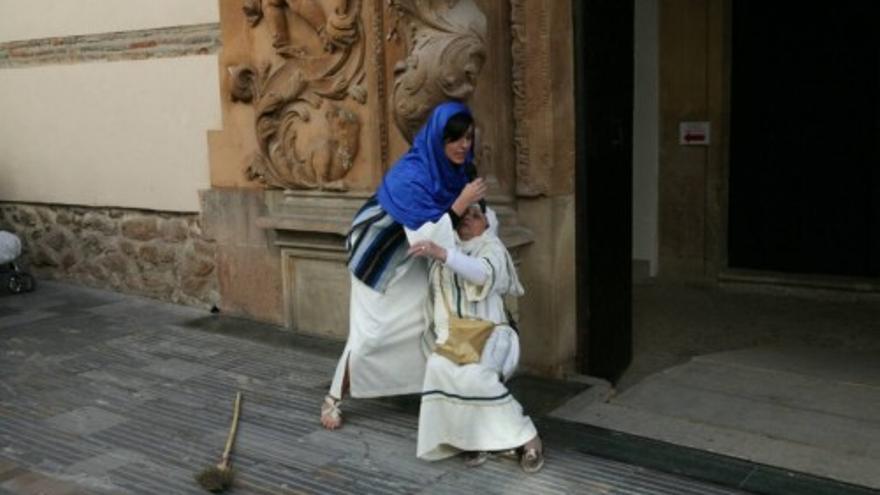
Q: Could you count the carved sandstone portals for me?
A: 1